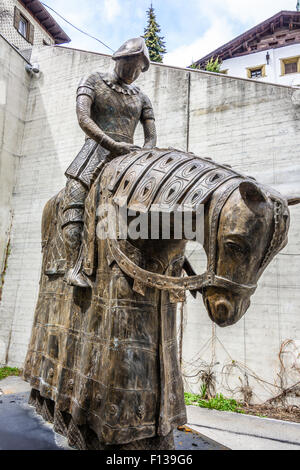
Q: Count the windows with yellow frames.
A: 2